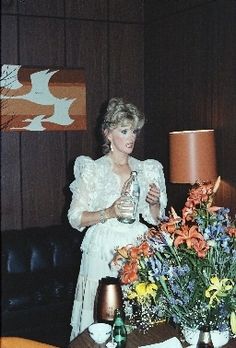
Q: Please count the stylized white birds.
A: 4